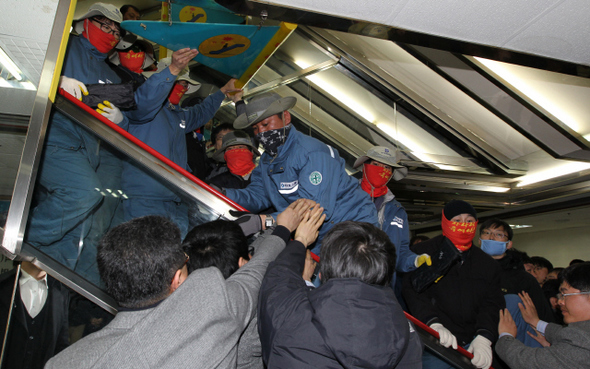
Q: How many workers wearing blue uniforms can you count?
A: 4